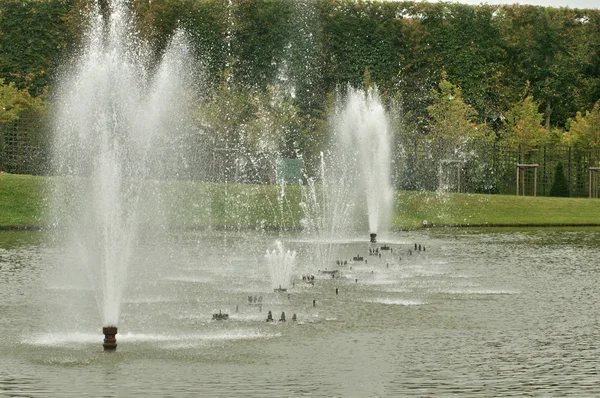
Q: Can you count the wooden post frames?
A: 3